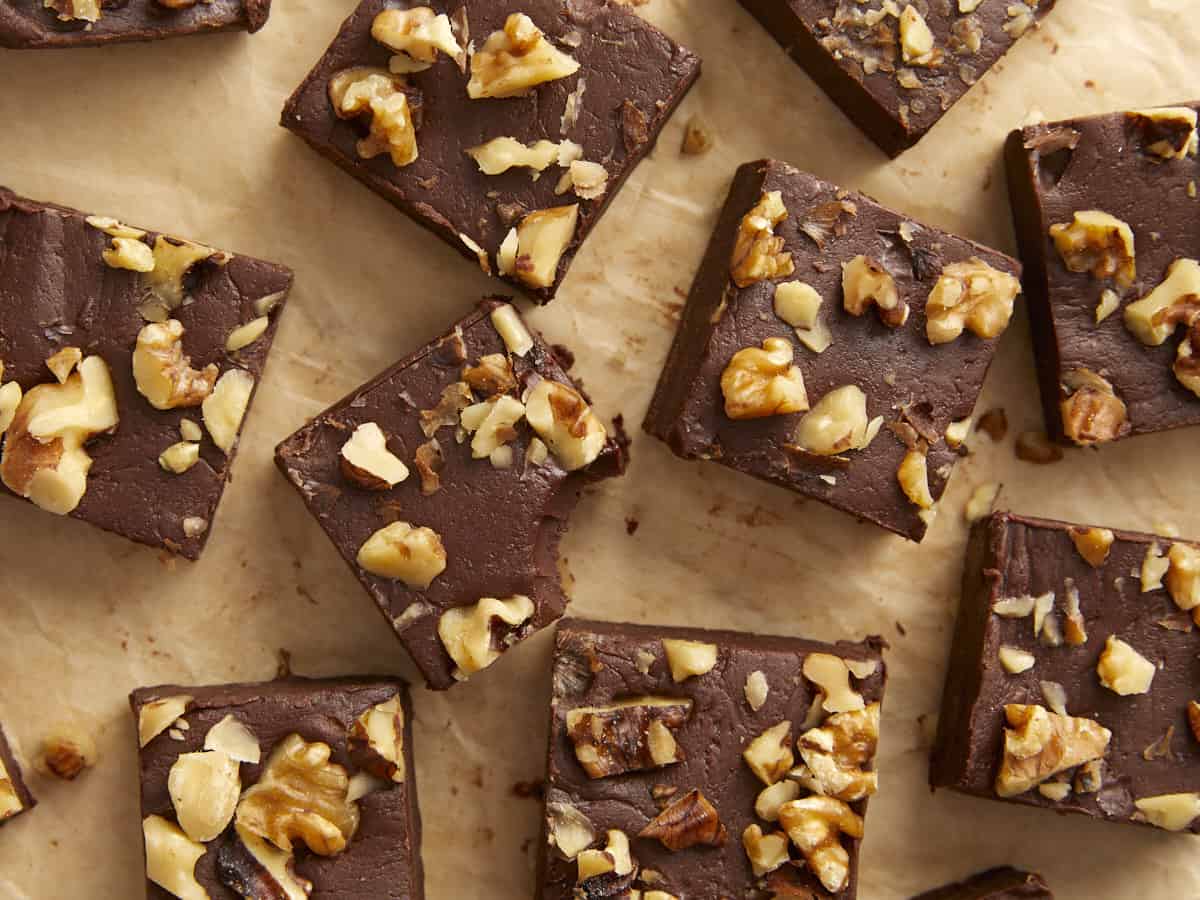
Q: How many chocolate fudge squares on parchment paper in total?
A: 12